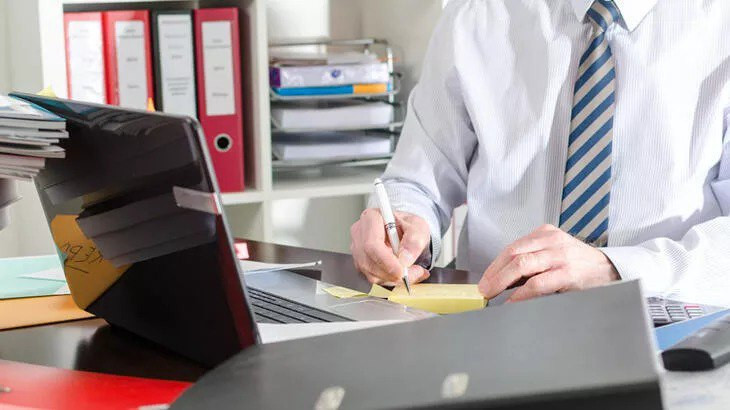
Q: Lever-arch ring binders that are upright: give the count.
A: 4